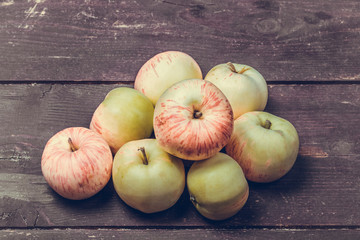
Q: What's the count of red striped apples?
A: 2